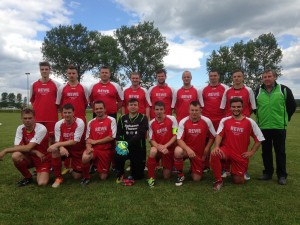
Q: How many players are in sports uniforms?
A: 15